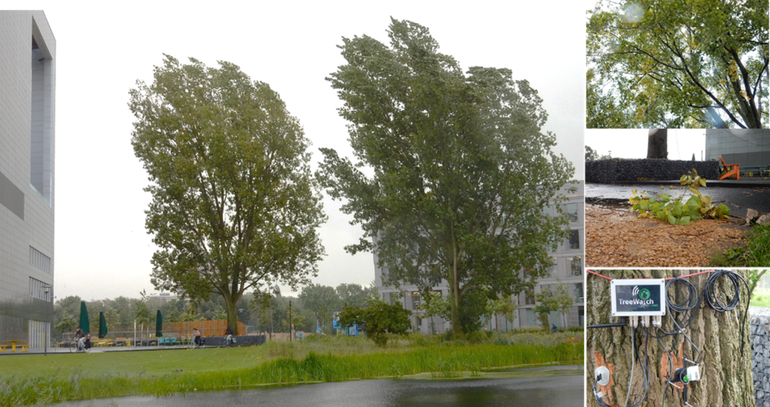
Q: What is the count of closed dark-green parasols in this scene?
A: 3